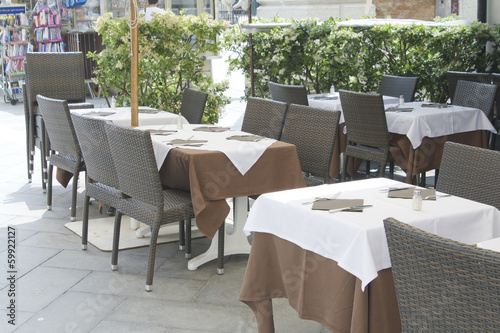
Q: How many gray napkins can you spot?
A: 11